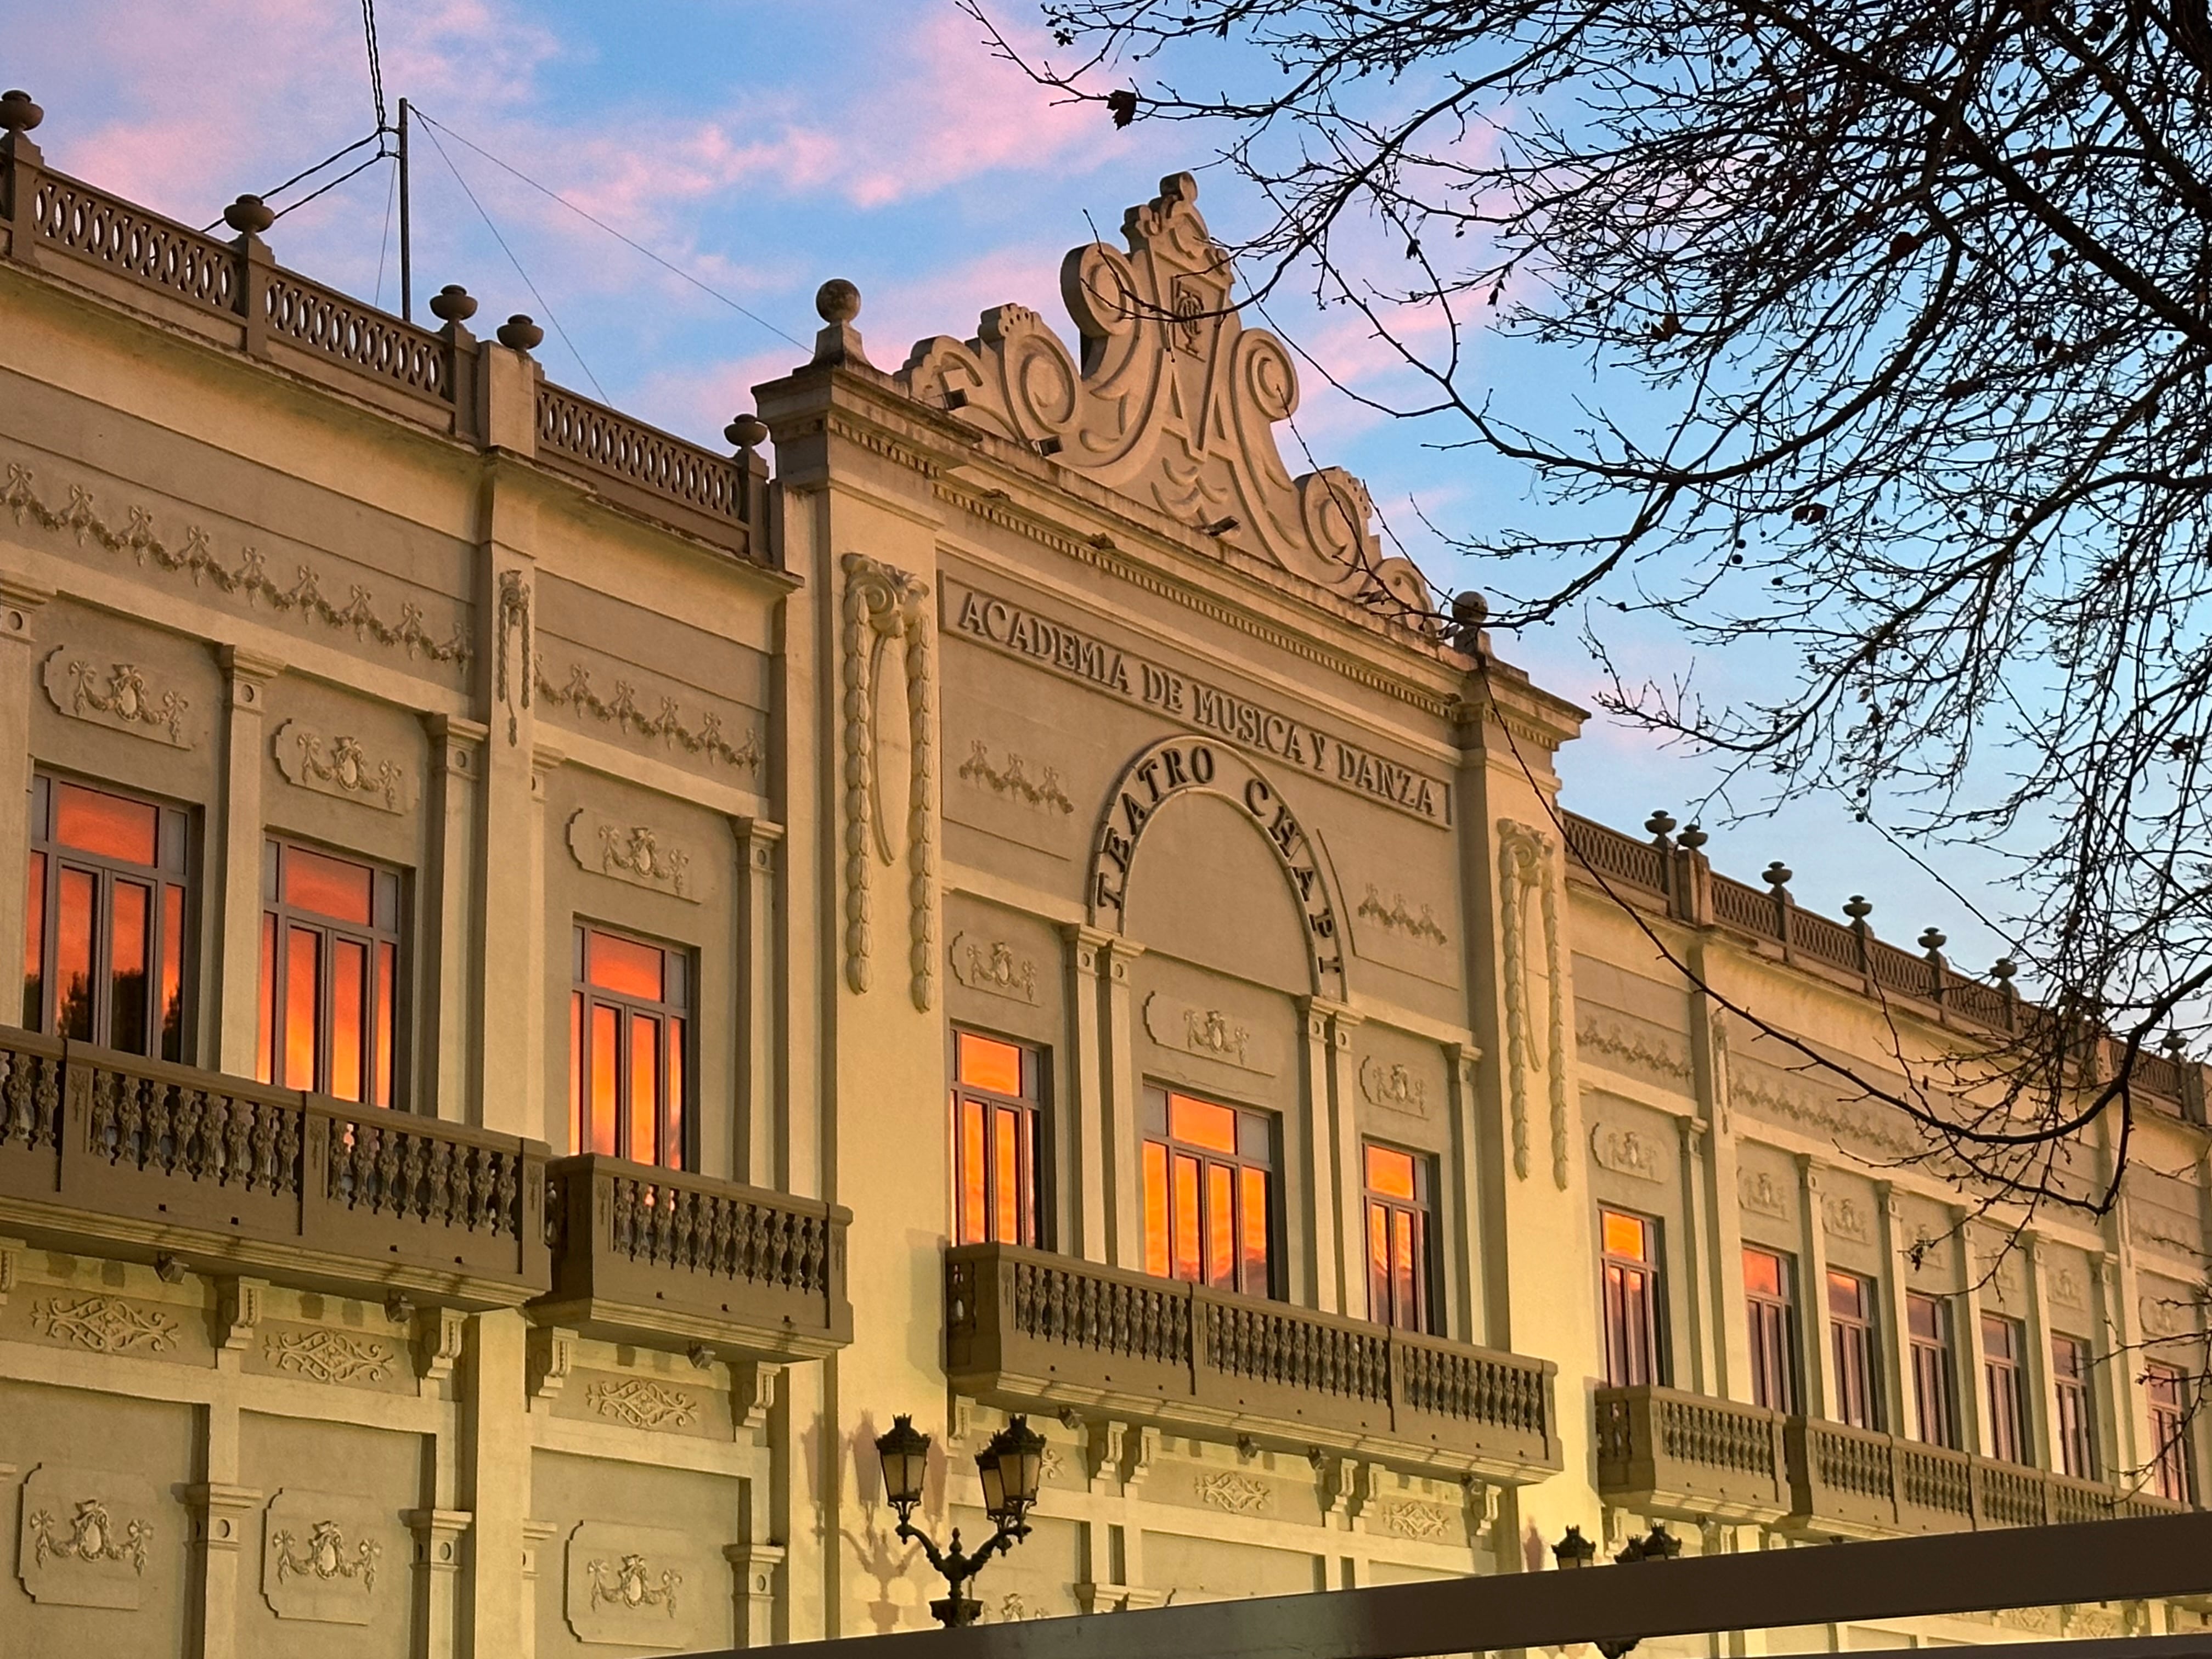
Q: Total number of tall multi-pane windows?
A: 13